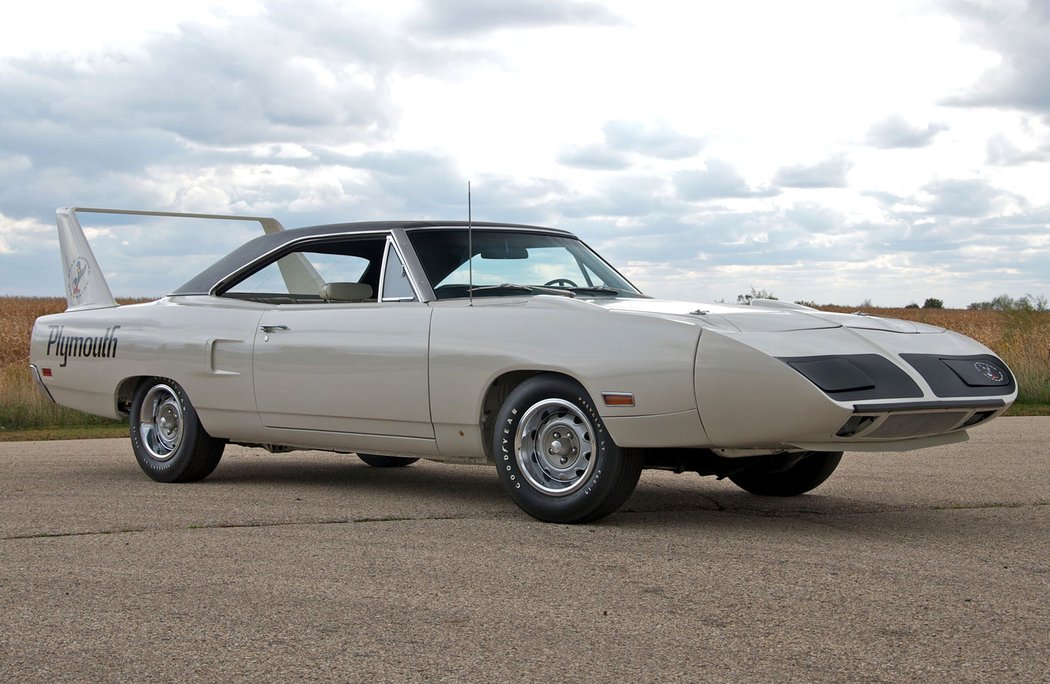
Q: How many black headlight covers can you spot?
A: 2